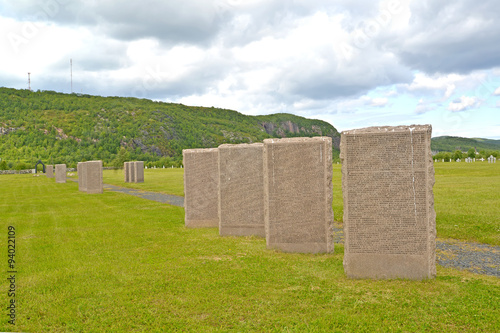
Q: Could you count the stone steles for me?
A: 11